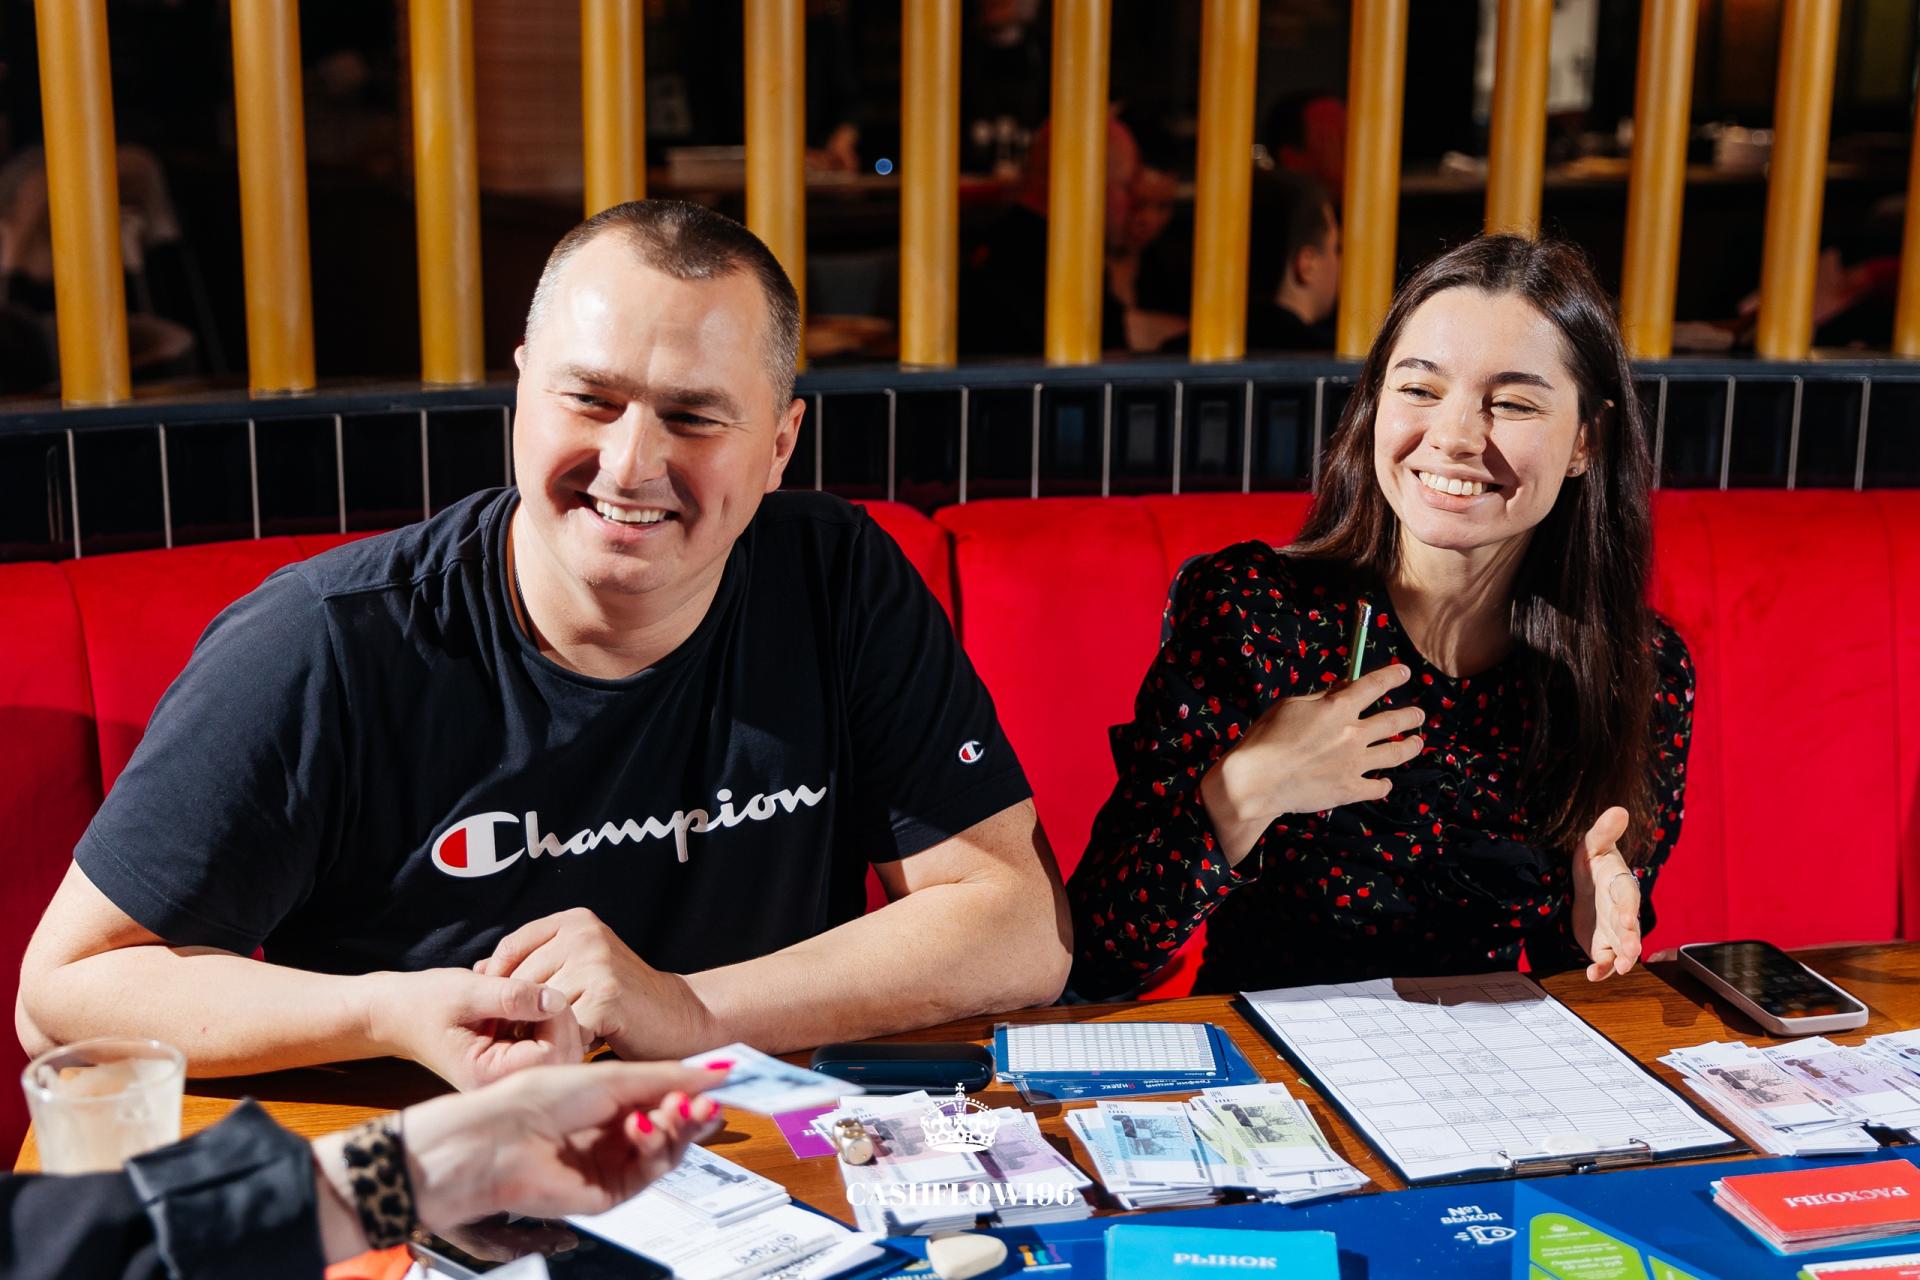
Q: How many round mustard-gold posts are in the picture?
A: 13